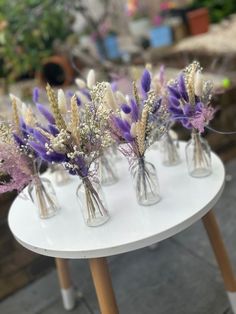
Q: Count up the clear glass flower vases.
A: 7